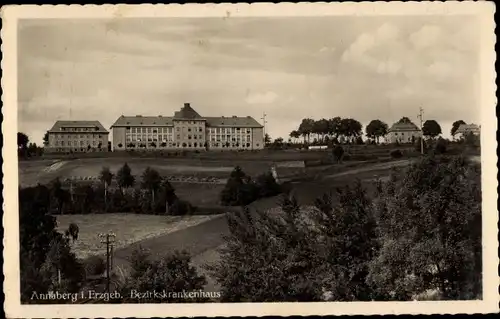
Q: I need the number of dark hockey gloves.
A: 0